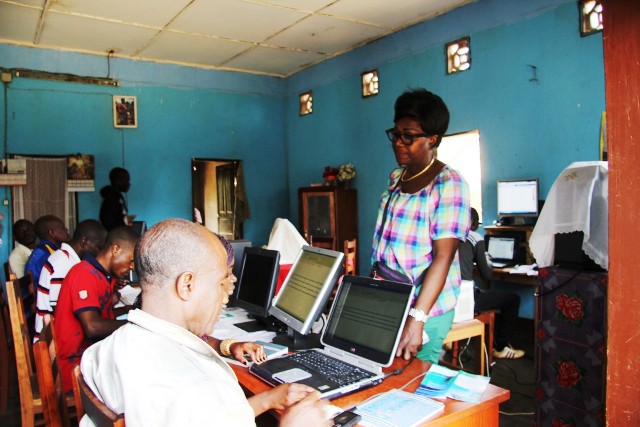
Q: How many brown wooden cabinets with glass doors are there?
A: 1